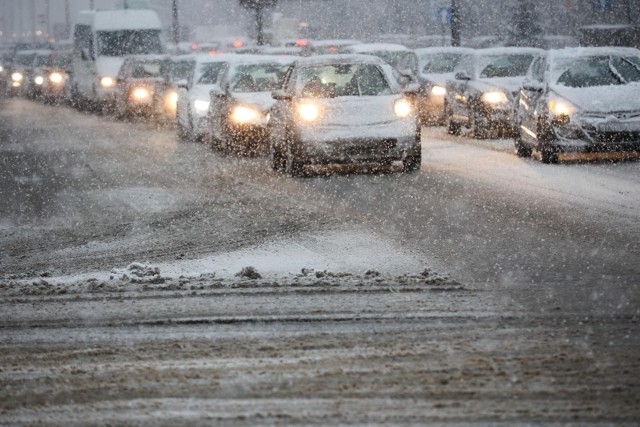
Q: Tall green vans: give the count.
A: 0